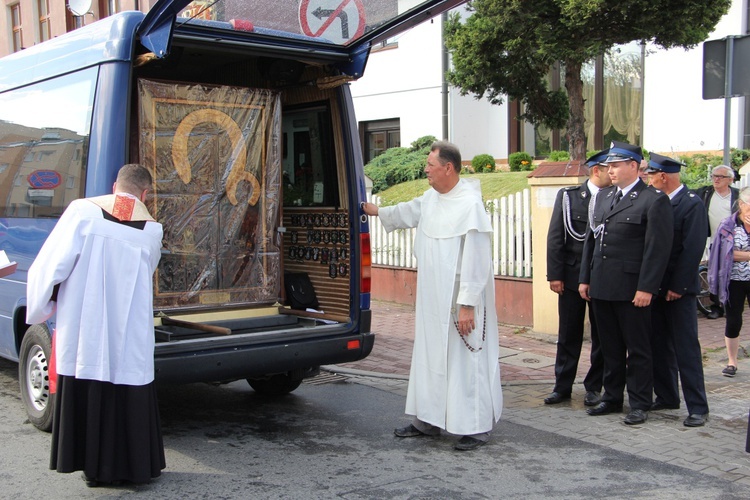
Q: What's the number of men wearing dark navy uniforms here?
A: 3